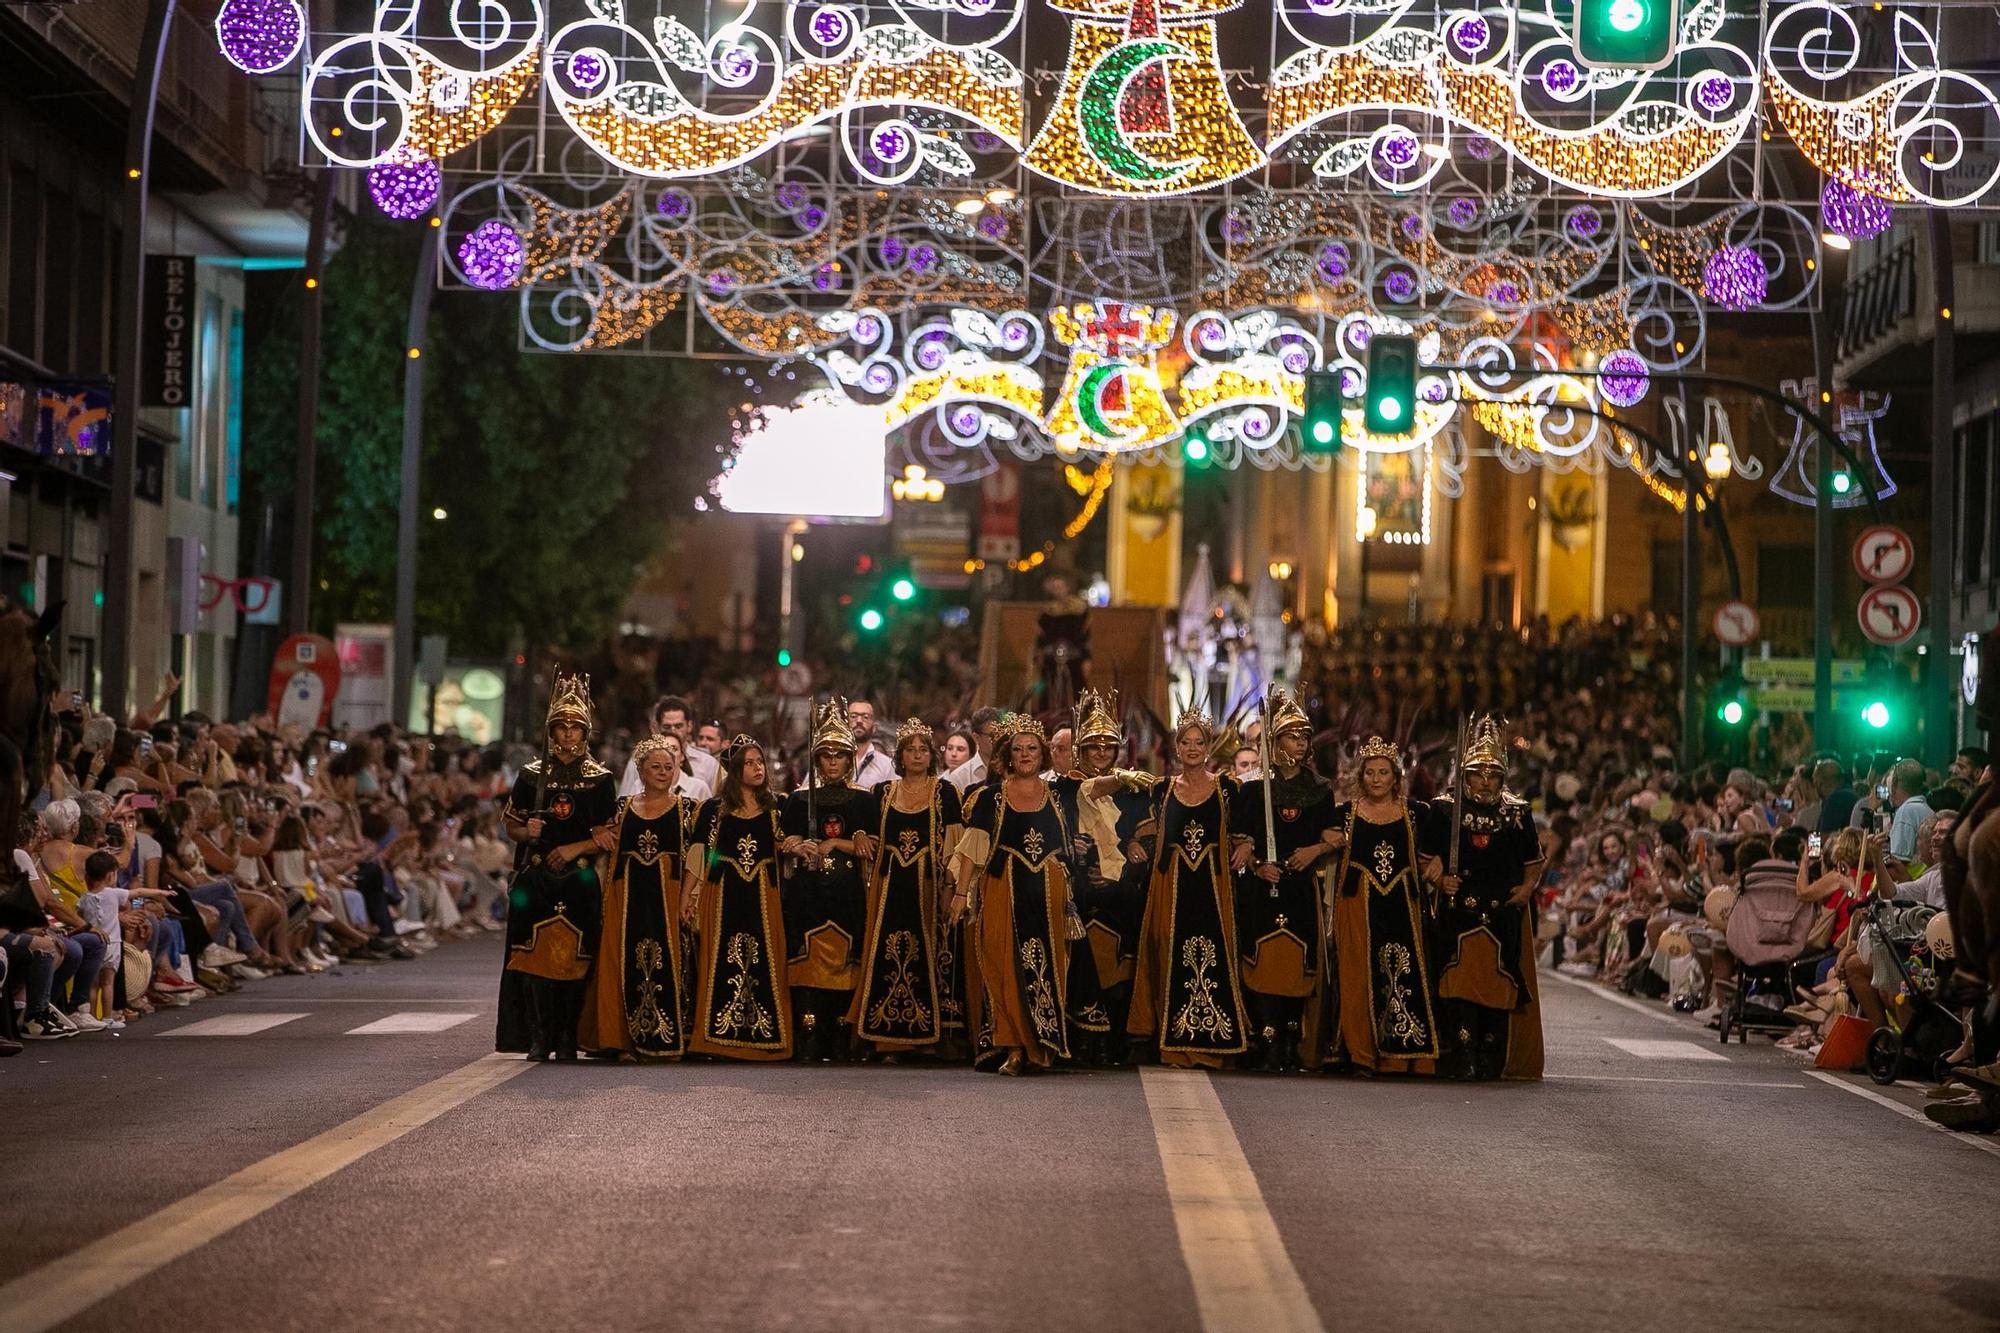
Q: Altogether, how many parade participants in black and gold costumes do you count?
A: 11